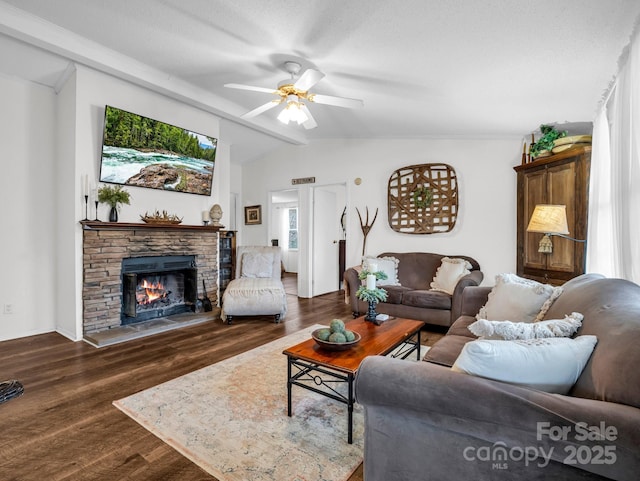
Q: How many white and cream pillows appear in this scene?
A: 6